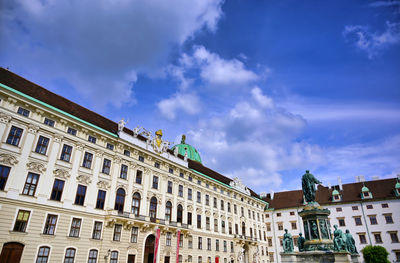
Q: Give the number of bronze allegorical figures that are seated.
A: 4